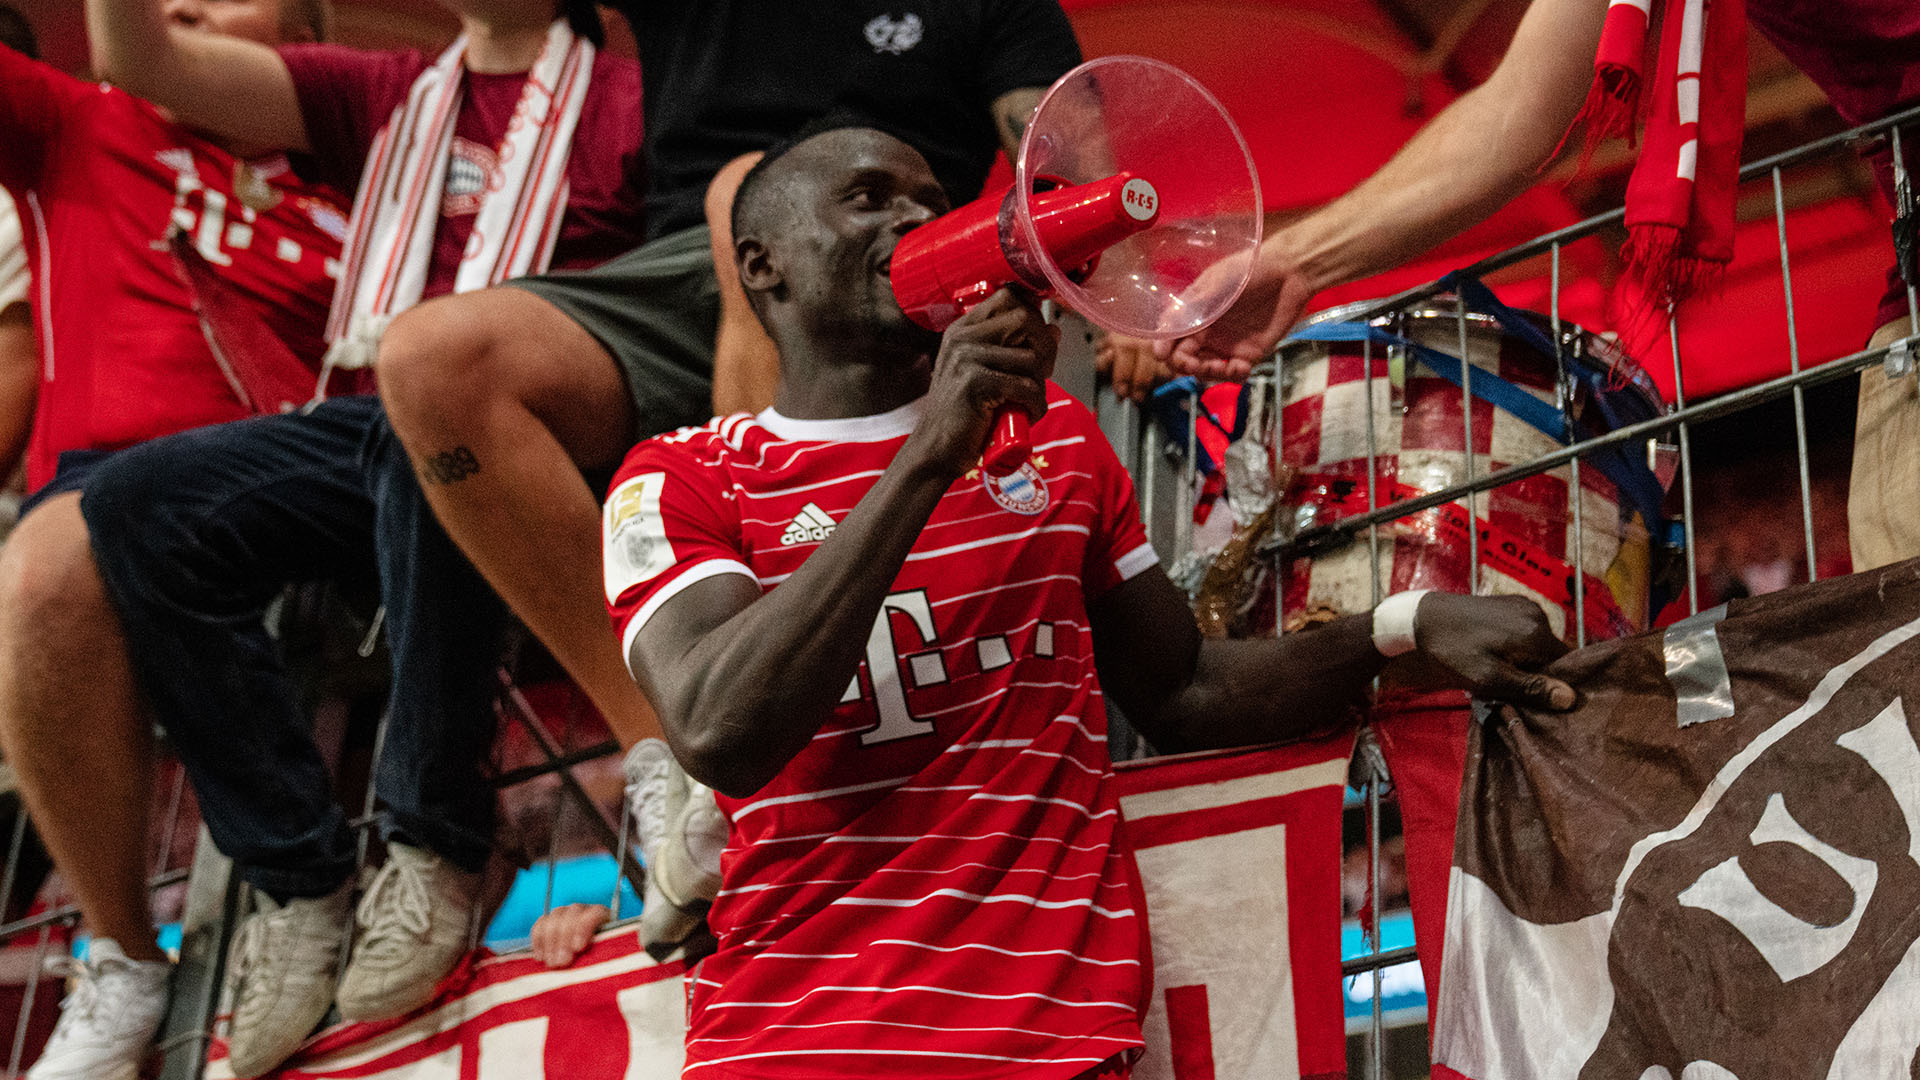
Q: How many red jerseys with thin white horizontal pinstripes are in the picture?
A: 1